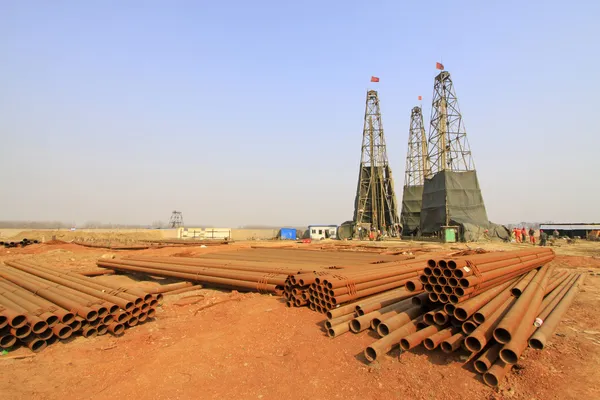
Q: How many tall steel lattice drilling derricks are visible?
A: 3